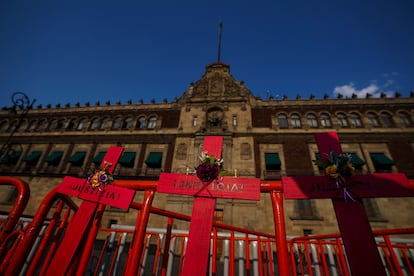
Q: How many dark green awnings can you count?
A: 11